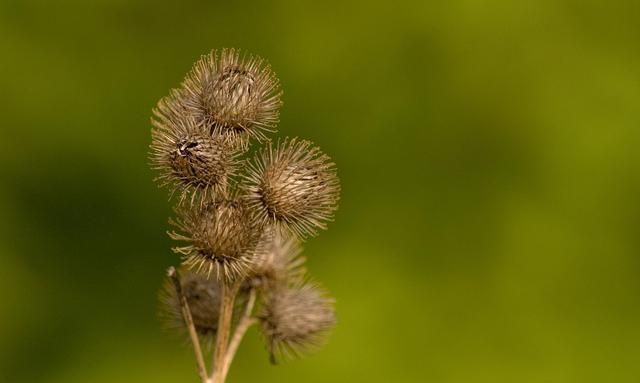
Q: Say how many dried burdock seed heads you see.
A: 7